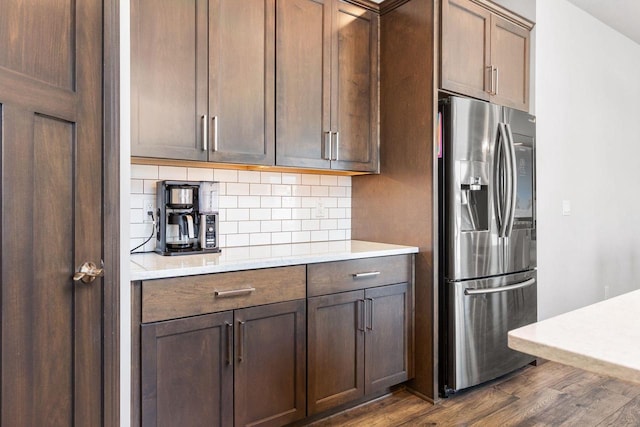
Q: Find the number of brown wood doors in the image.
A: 11